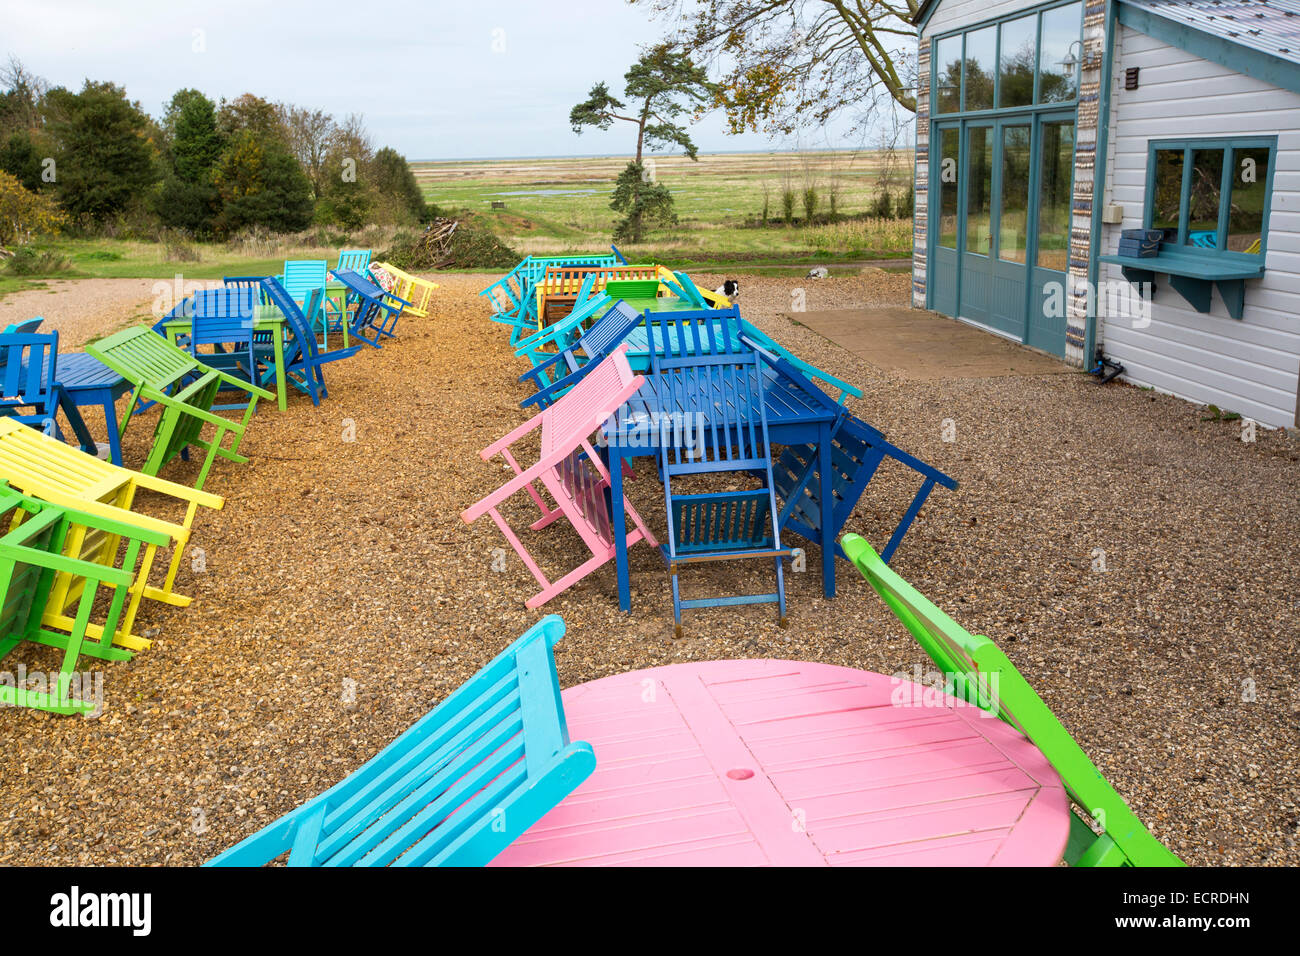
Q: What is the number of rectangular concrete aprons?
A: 1